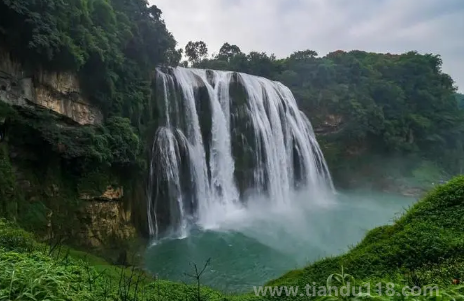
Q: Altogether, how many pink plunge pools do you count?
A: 0